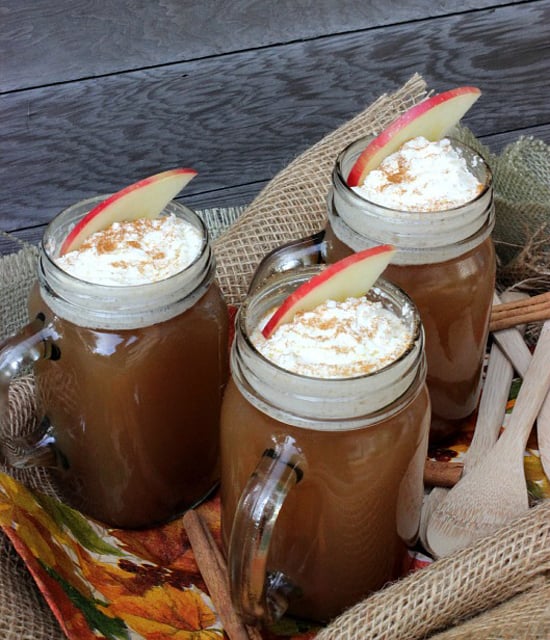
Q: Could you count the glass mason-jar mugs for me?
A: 3